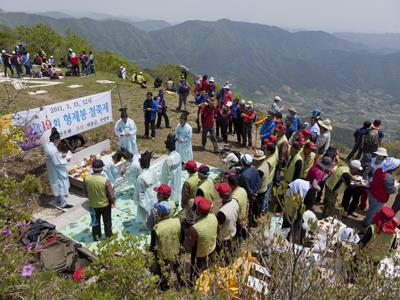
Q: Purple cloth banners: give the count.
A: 0